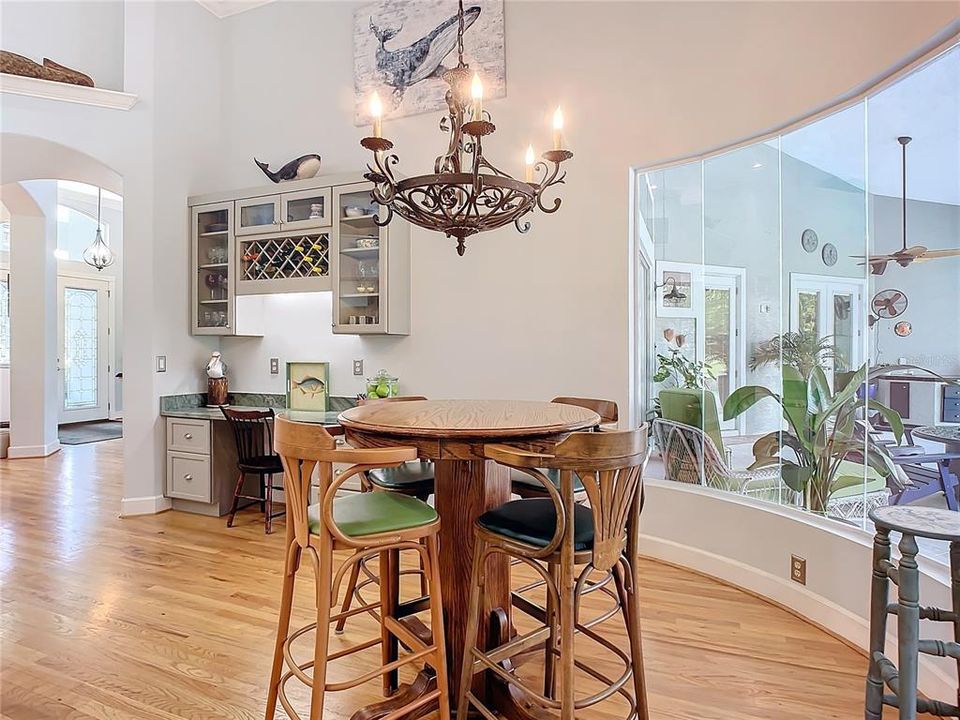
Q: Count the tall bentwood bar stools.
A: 4